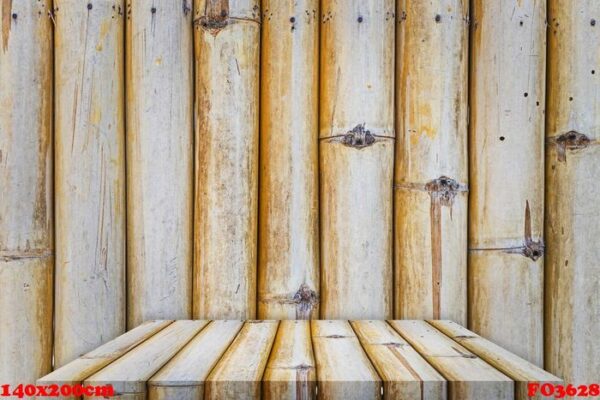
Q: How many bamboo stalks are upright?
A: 9